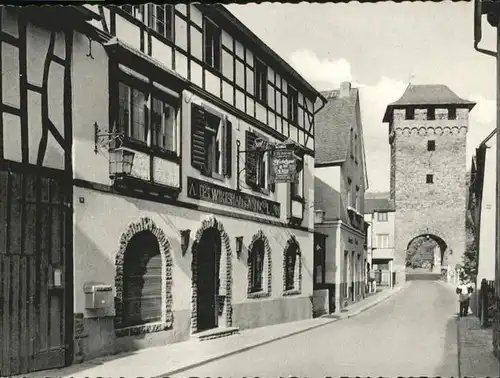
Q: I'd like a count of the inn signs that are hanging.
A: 1